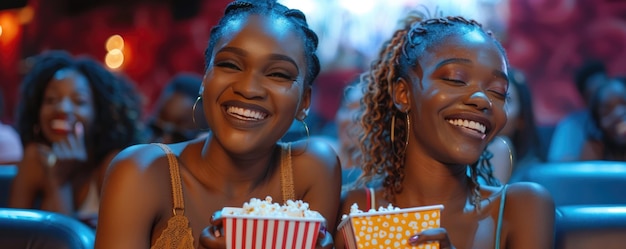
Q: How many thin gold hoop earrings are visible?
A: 4